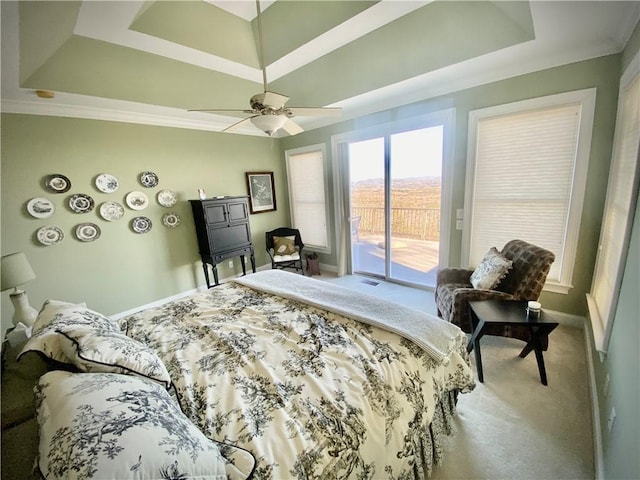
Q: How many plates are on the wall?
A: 12